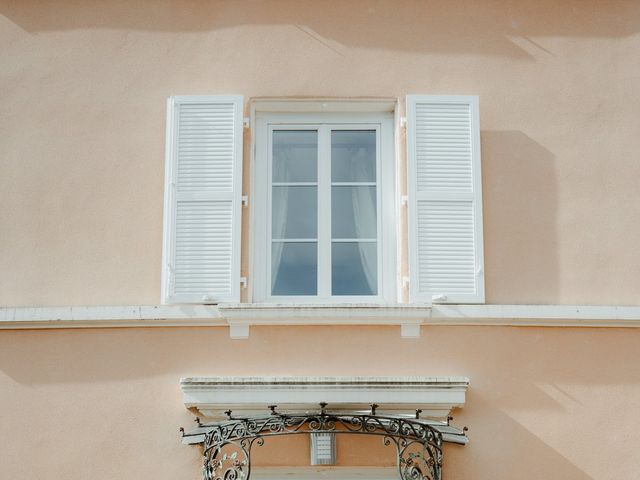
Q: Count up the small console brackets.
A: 2